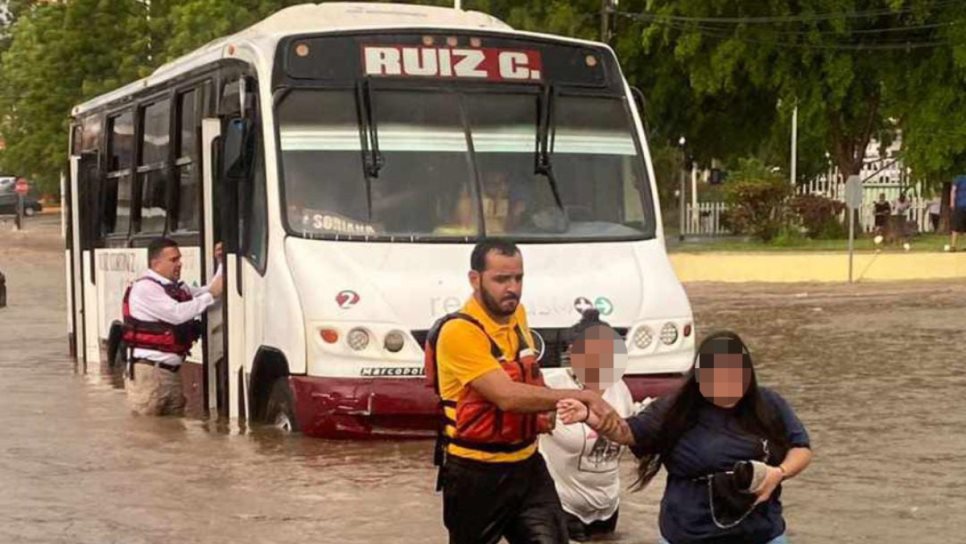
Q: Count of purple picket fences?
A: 0